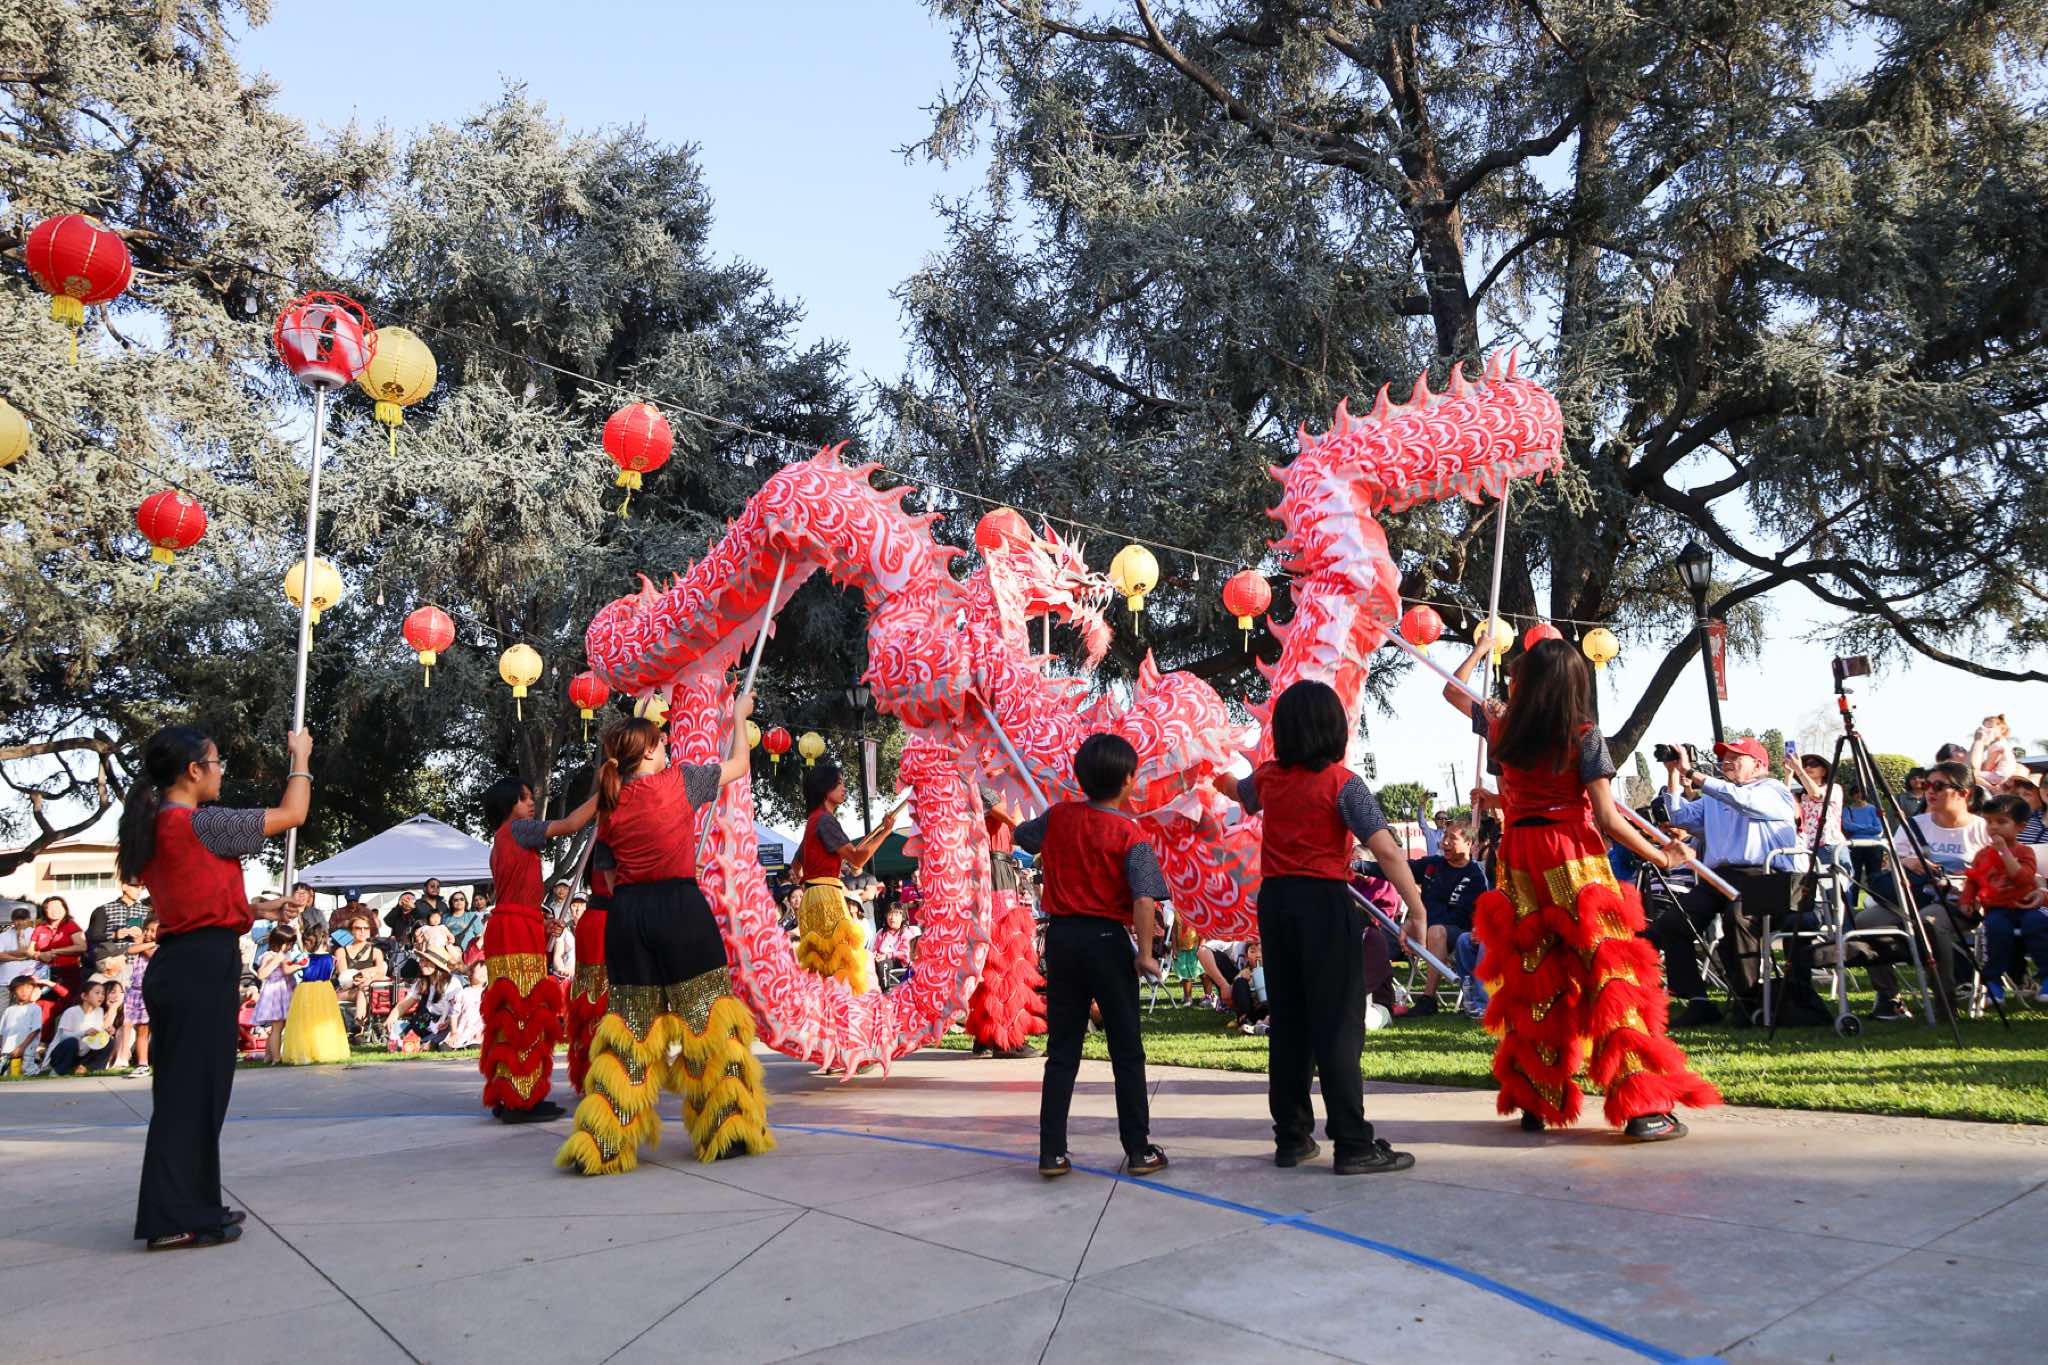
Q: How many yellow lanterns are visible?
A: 10